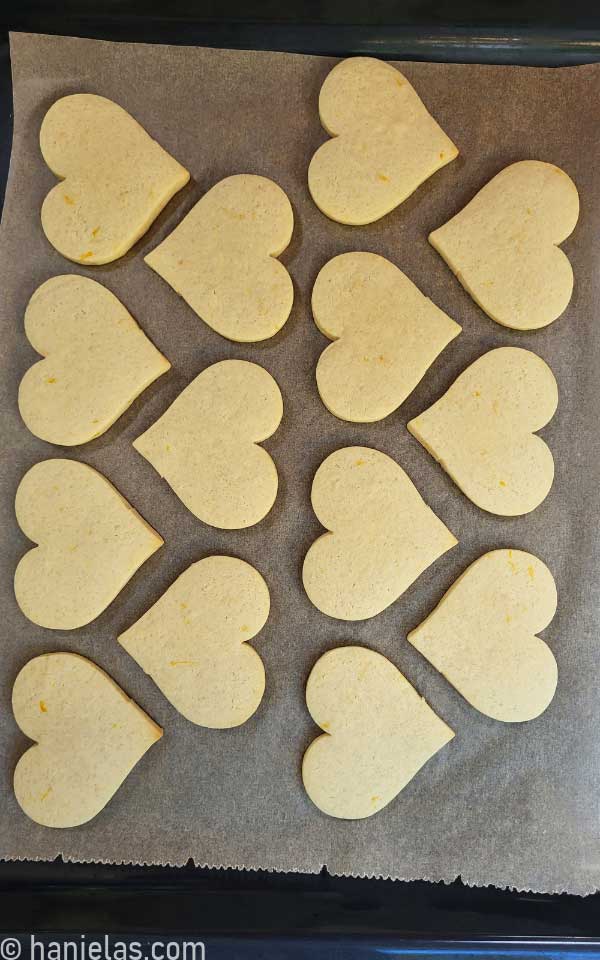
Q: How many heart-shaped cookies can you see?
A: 14